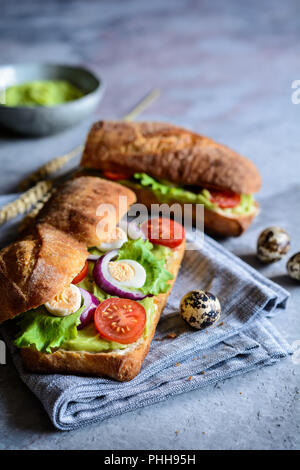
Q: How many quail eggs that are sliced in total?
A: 3